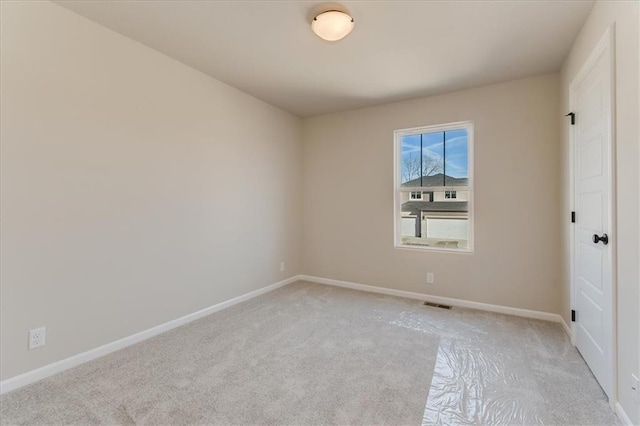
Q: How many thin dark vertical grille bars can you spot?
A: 2